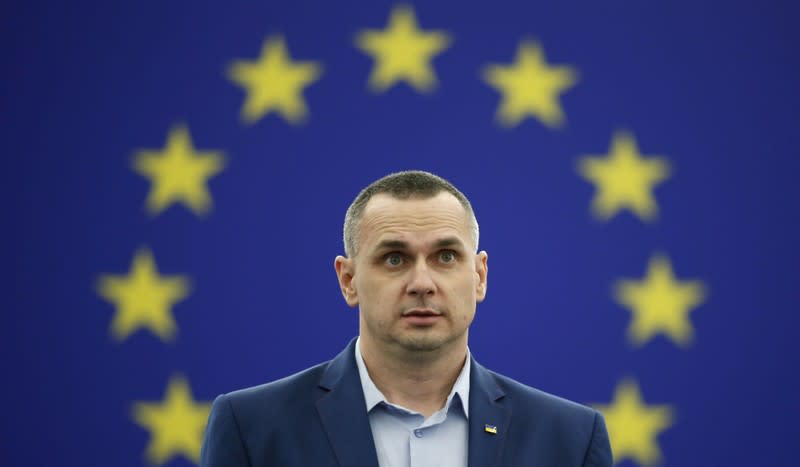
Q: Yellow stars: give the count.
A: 9